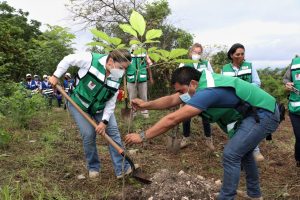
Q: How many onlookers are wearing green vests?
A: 4